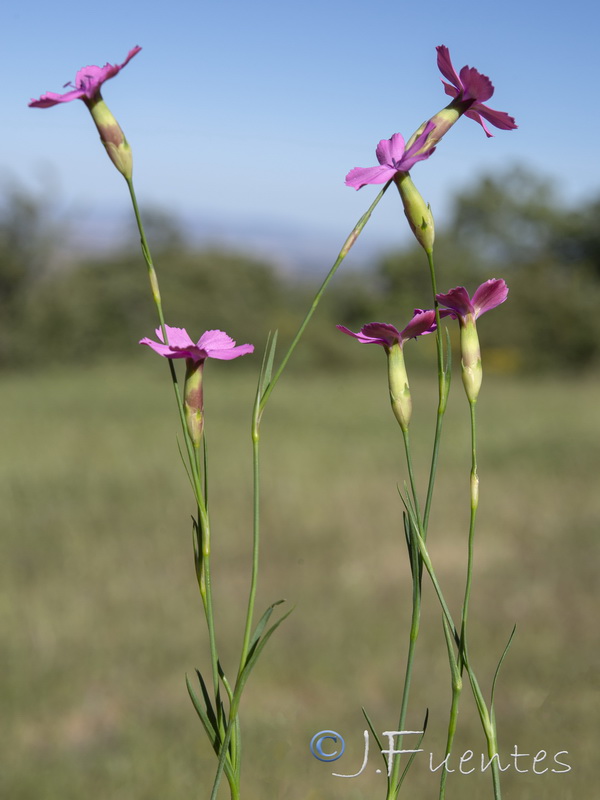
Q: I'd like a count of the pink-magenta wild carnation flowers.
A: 6